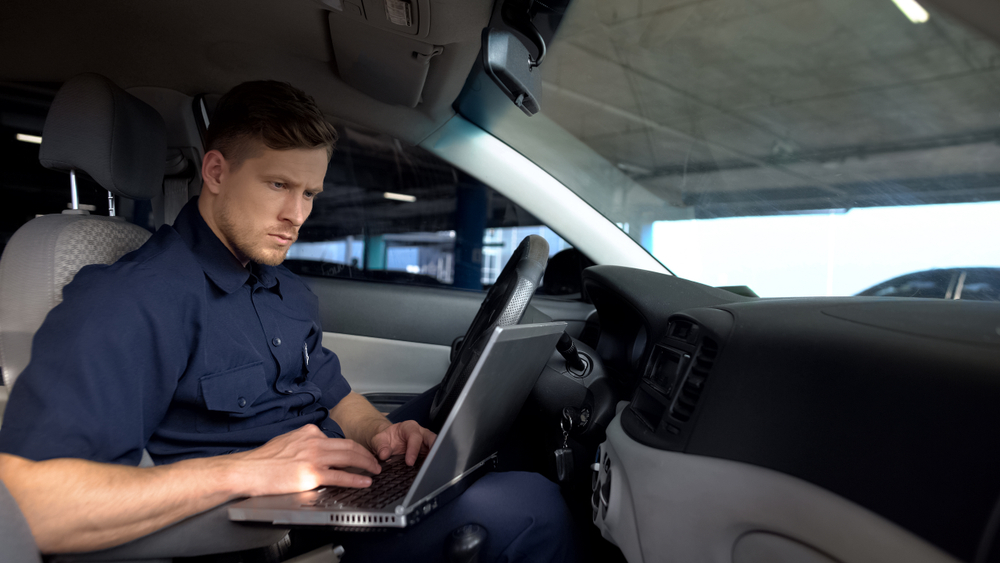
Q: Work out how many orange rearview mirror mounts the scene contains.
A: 0